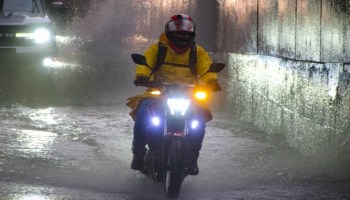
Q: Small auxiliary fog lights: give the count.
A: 2